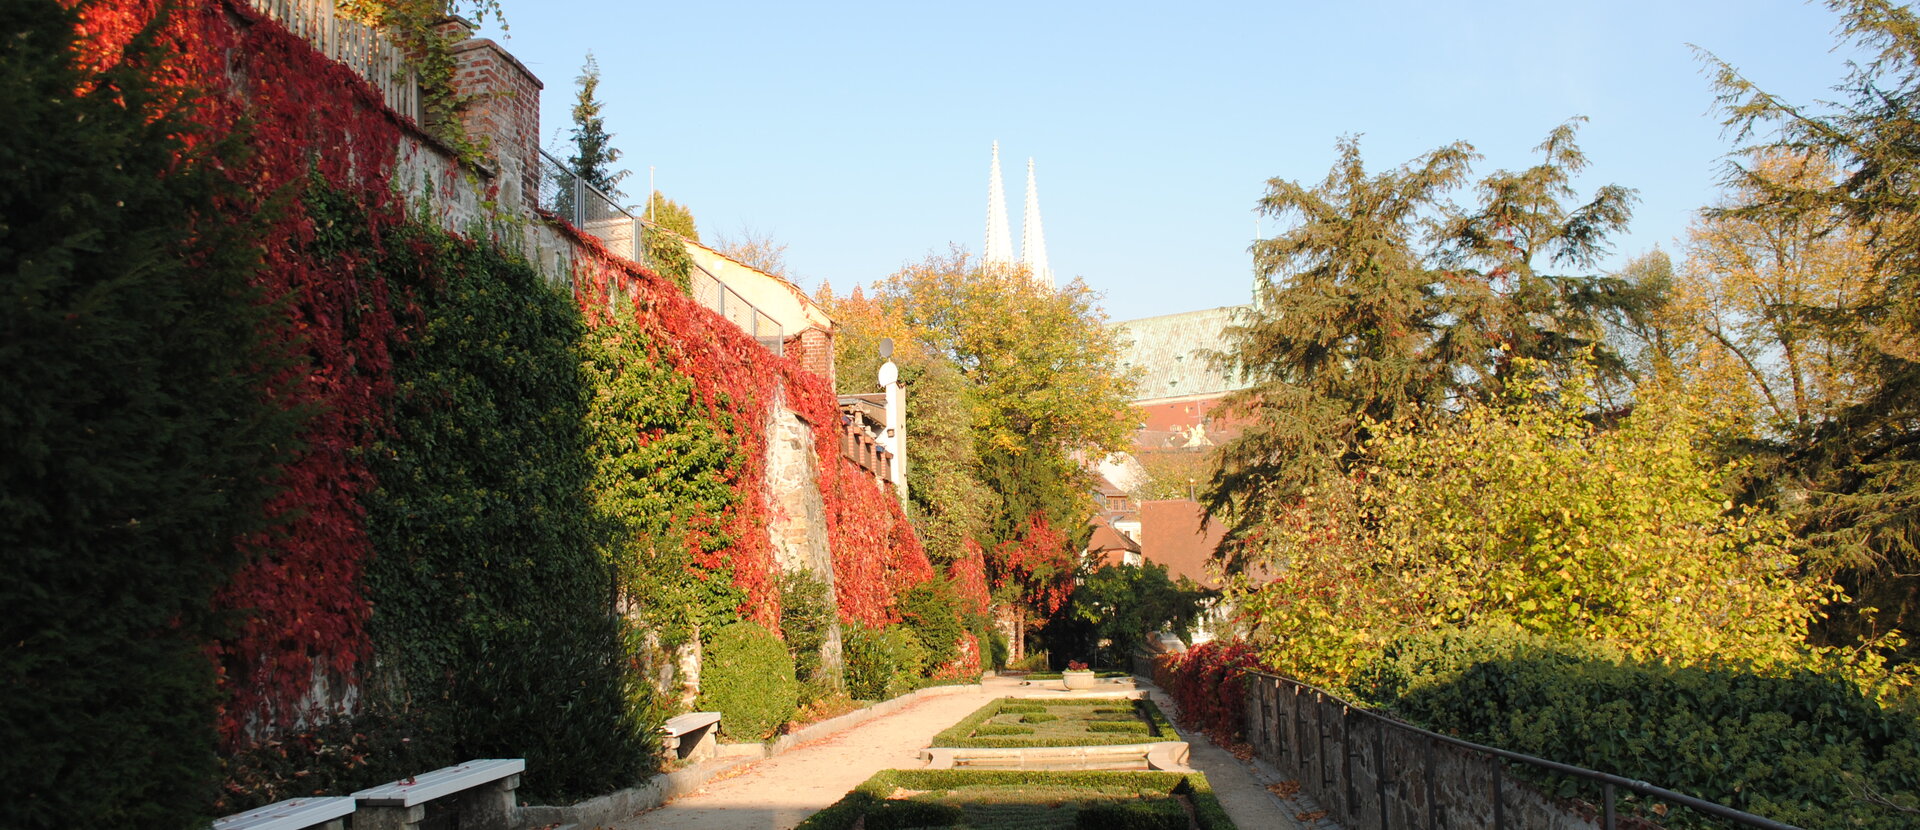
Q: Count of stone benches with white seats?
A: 3